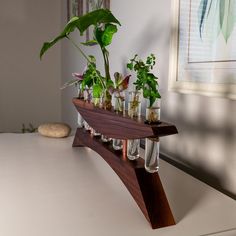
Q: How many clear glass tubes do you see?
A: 7